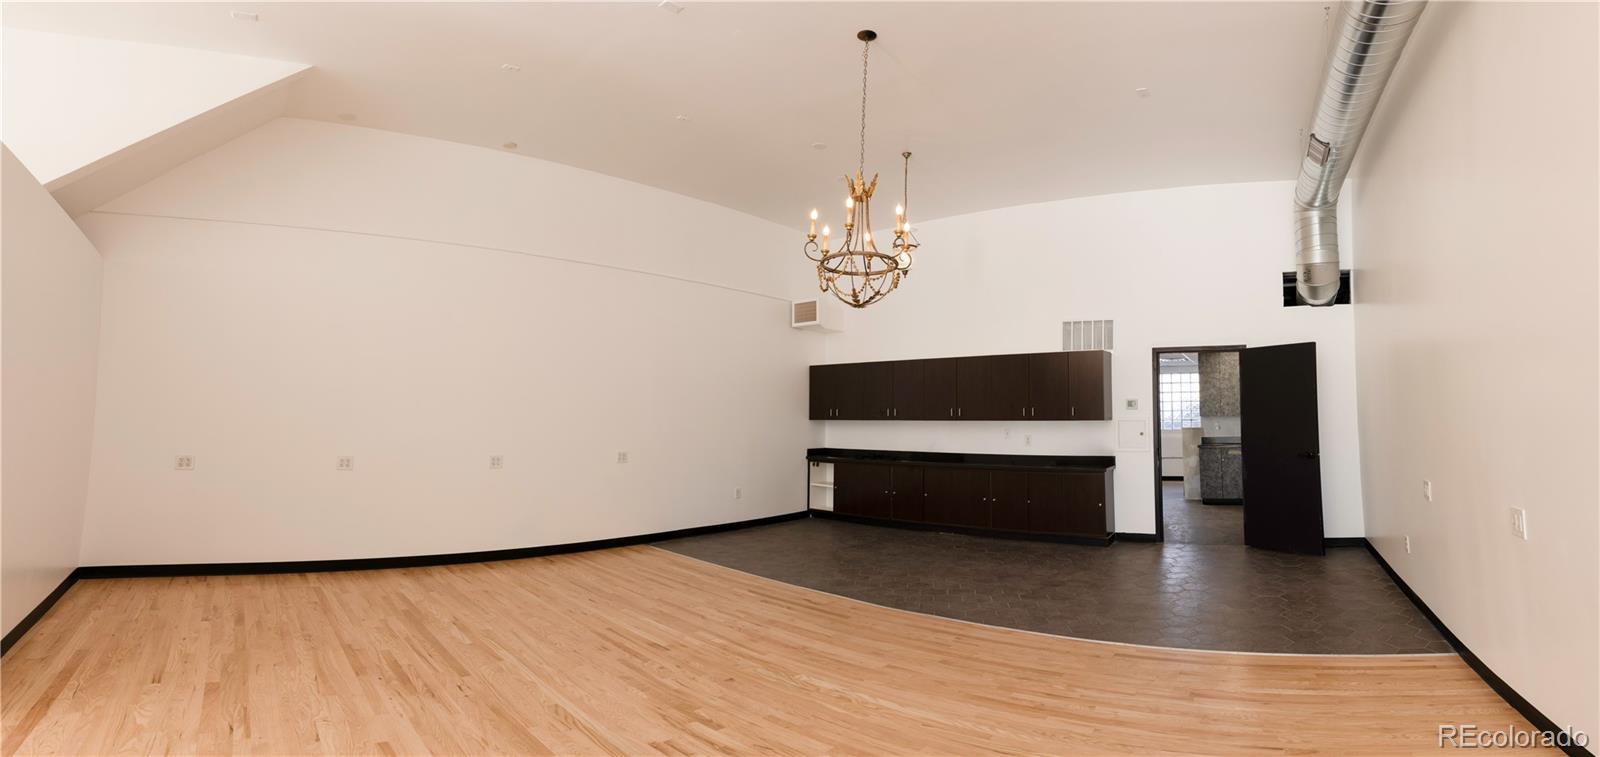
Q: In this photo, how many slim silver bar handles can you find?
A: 9